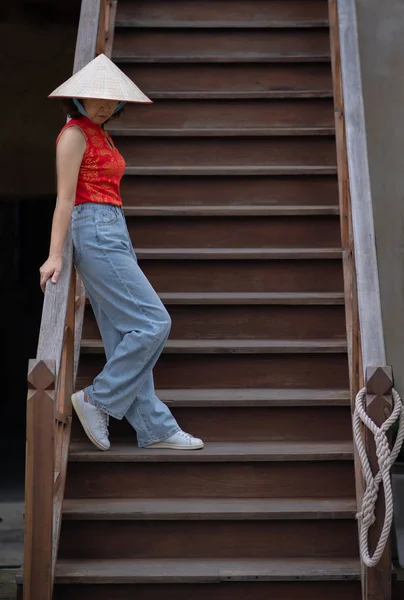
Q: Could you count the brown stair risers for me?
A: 14